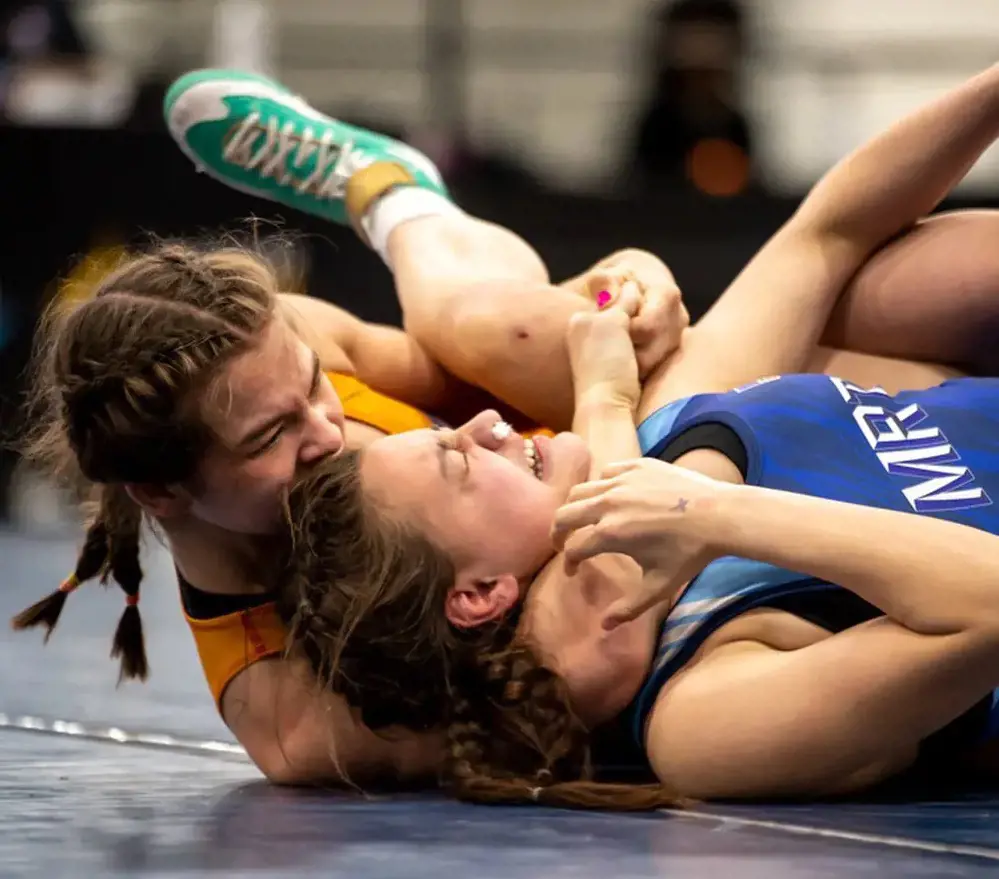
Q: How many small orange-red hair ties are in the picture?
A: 2